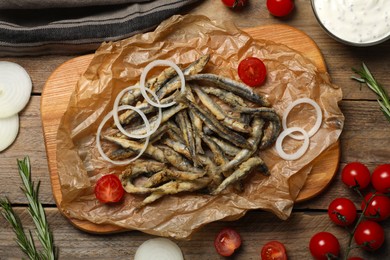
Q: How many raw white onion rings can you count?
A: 5